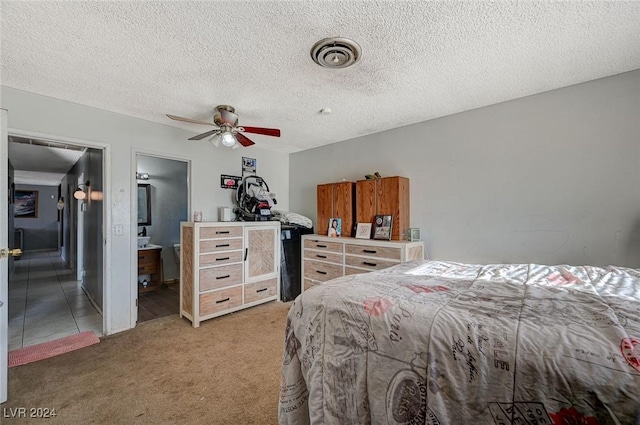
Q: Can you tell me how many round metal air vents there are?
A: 1